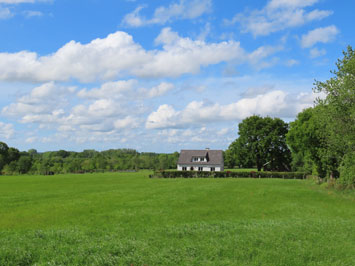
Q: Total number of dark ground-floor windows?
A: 3